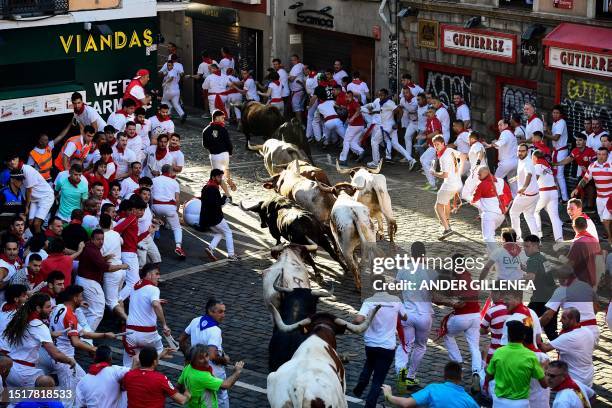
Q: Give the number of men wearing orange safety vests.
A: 2